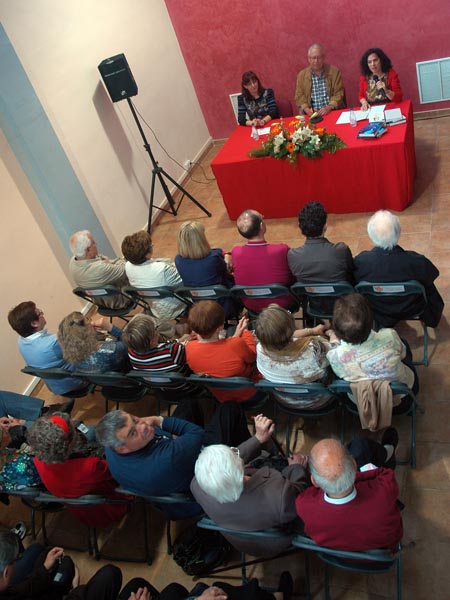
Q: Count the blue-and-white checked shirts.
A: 1